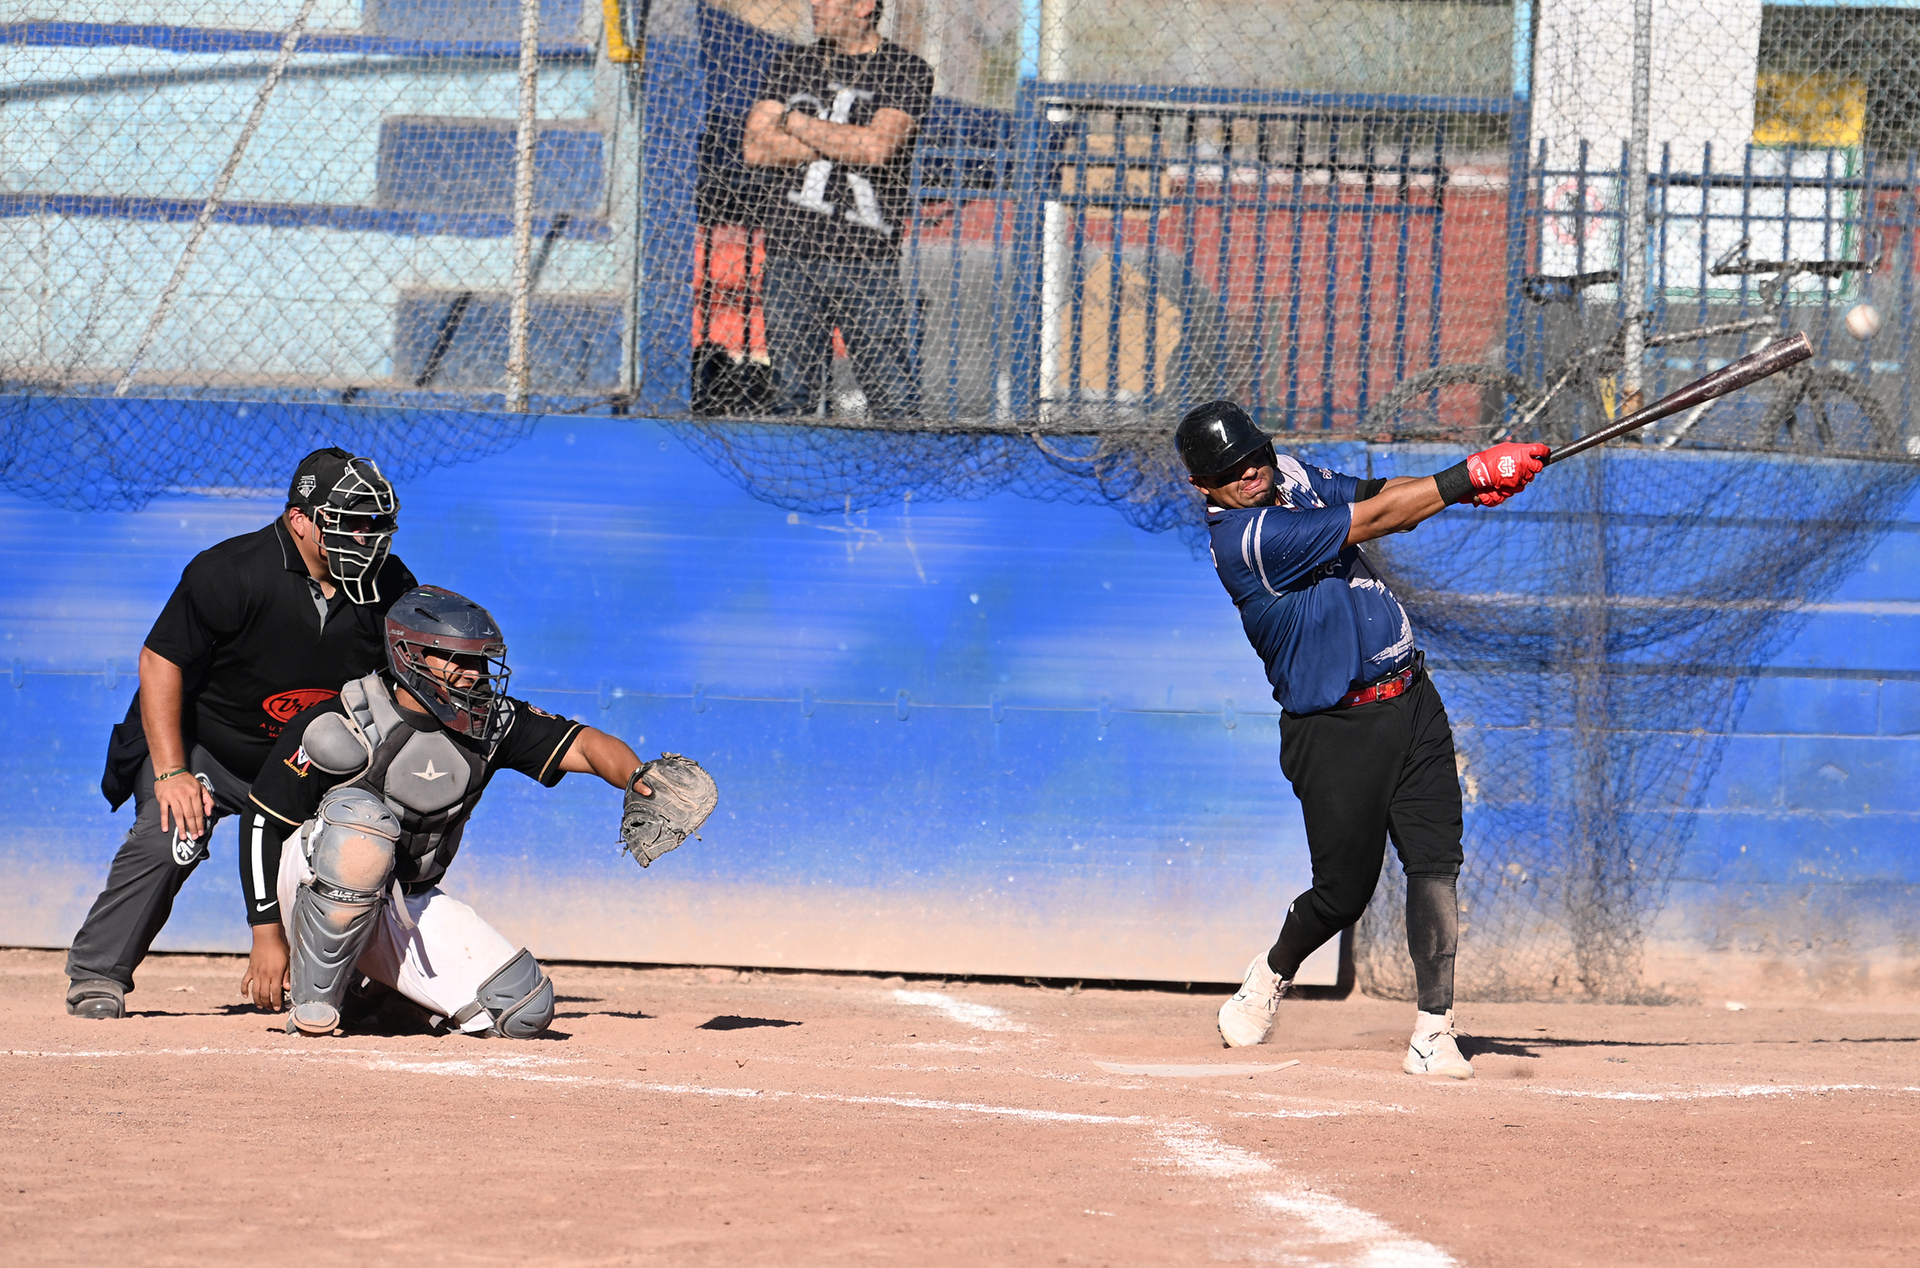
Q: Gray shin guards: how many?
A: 2